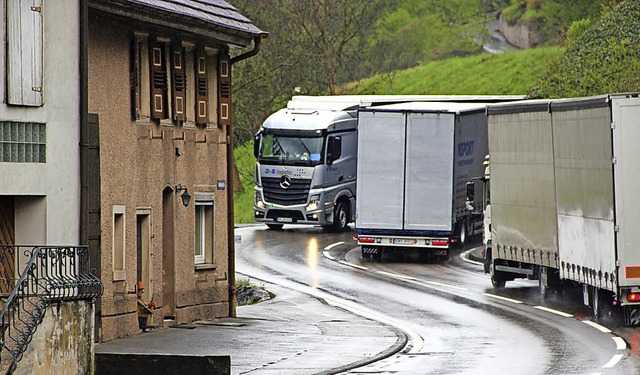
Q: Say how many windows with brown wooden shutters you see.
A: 4